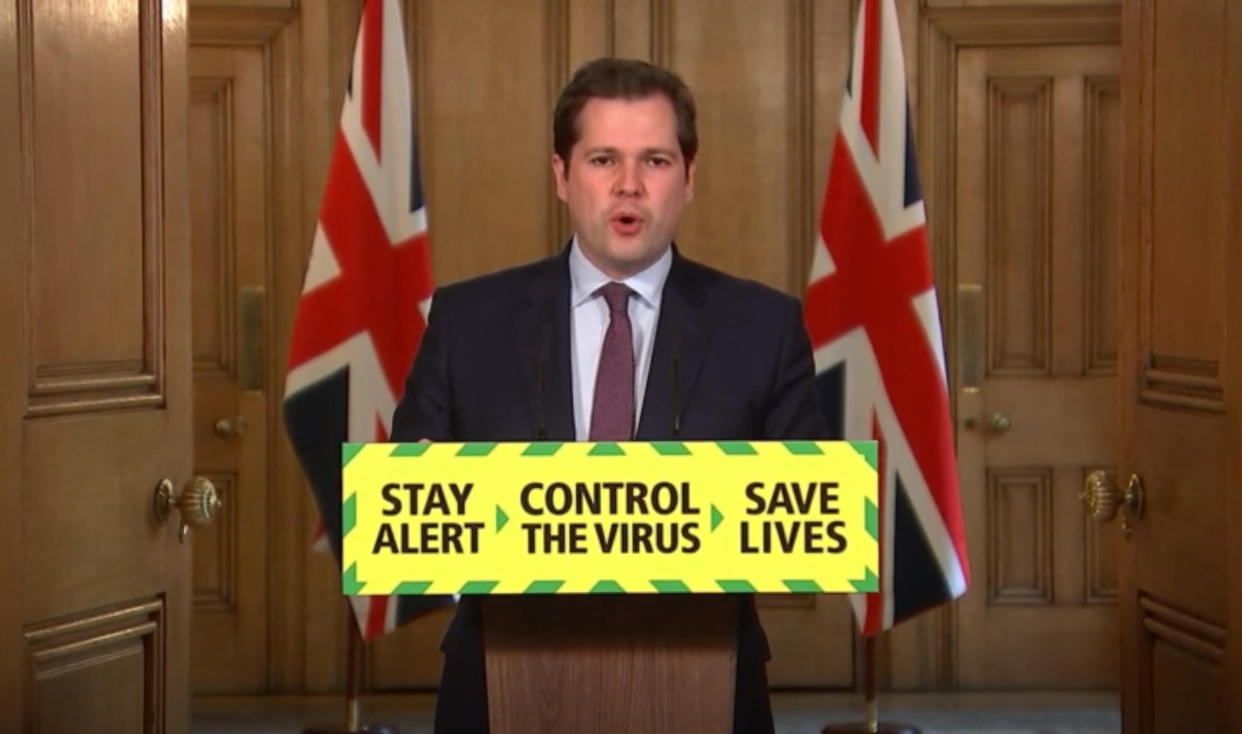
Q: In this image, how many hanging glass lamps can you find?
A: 0